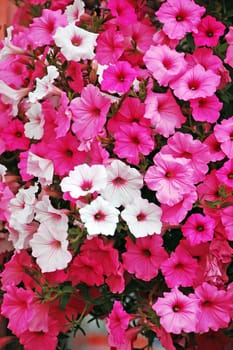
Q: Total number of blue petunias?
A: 0